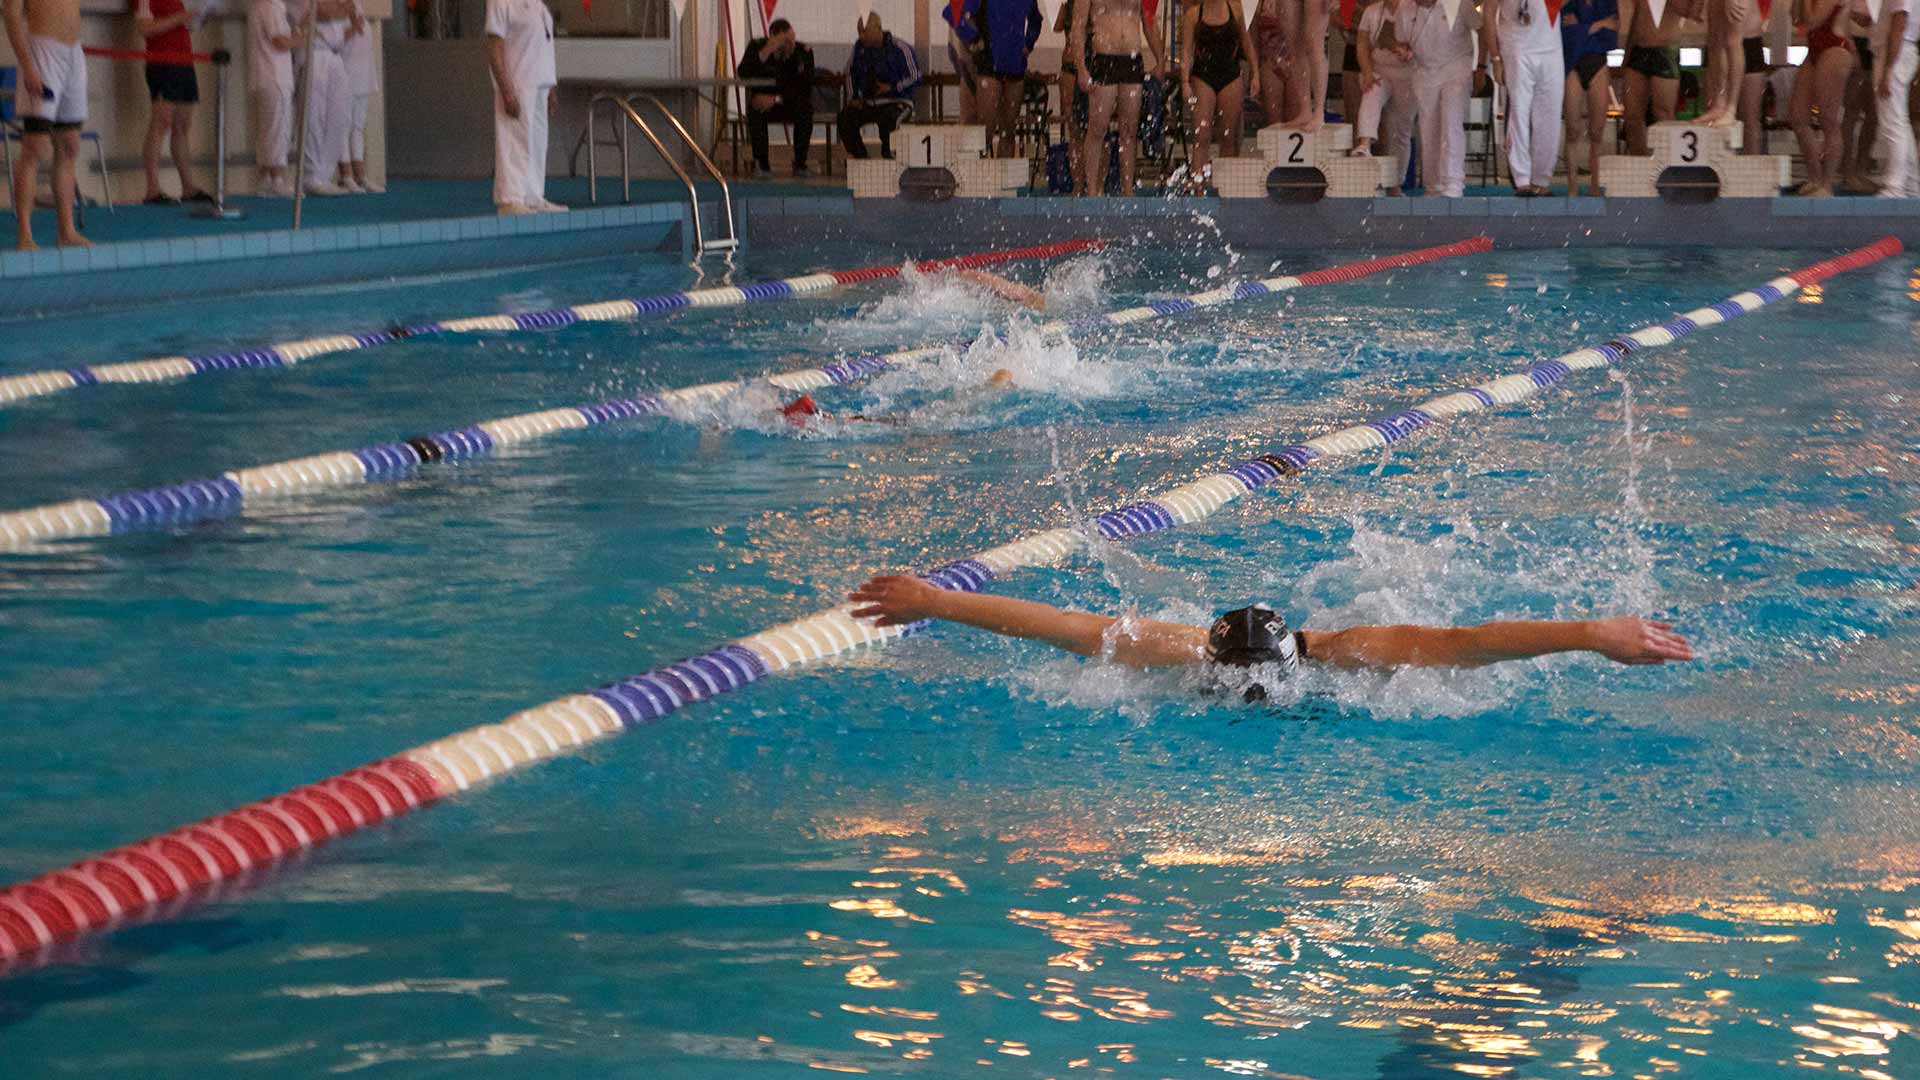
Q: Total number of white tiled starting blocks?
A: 3